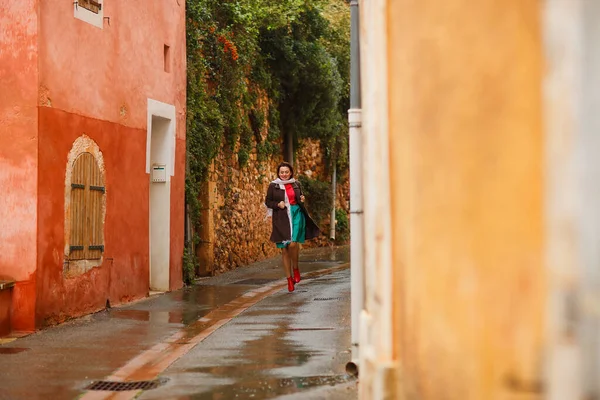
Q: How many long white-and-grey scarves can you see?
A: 1